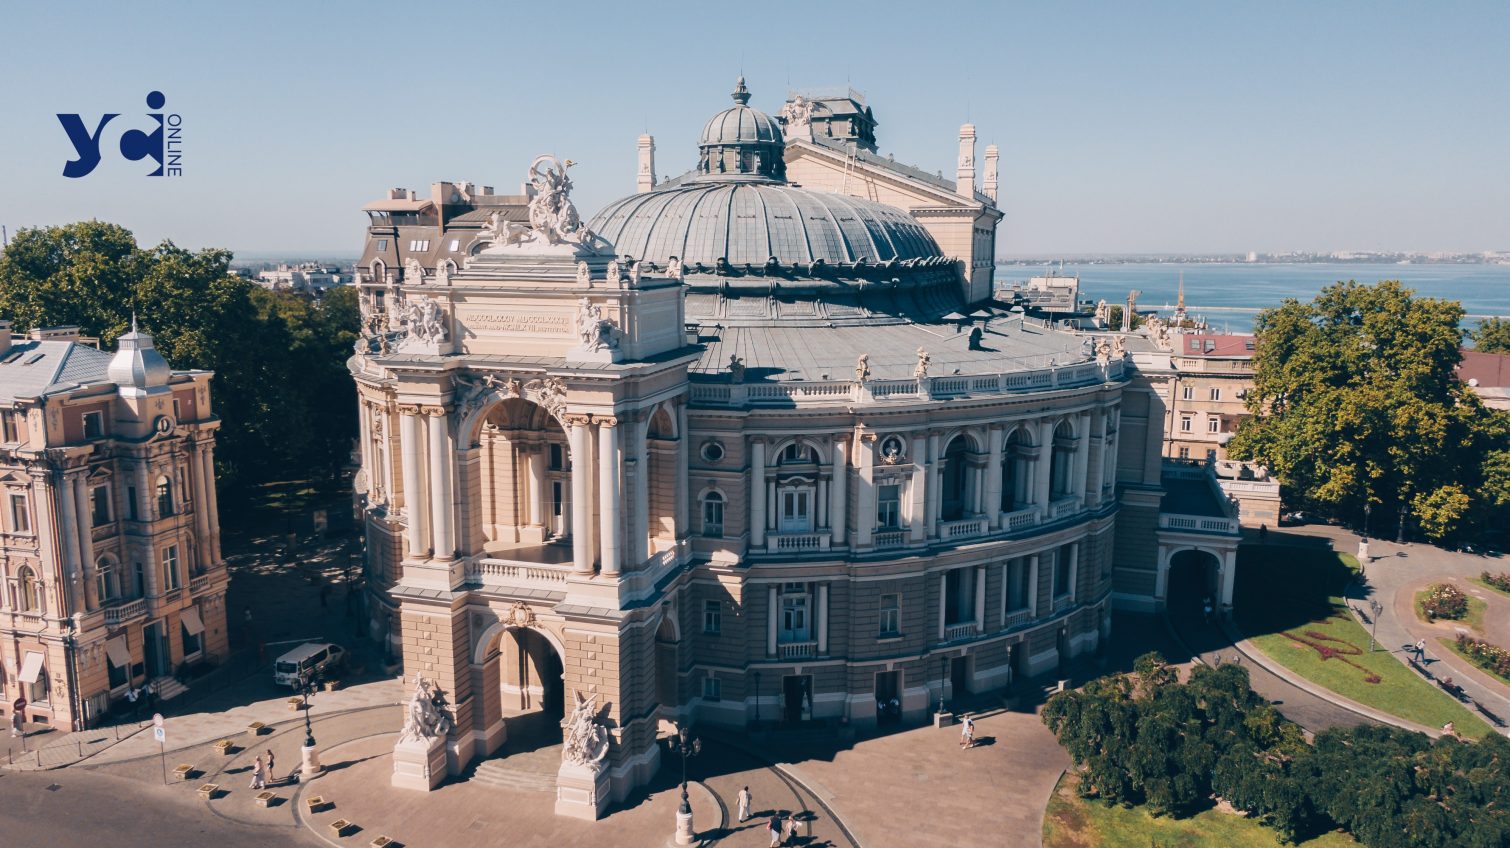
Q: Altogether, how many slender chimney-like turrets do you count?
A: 3